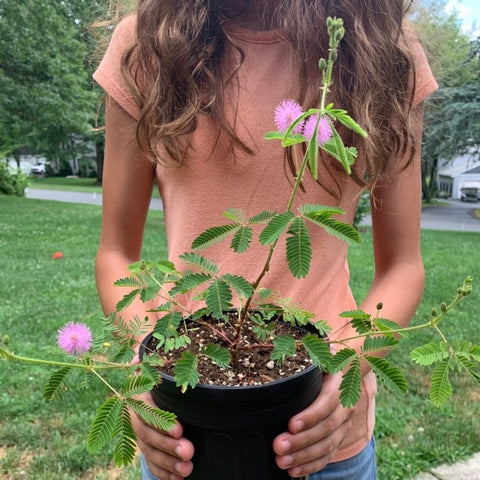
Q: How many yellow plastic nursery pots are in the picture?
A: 0